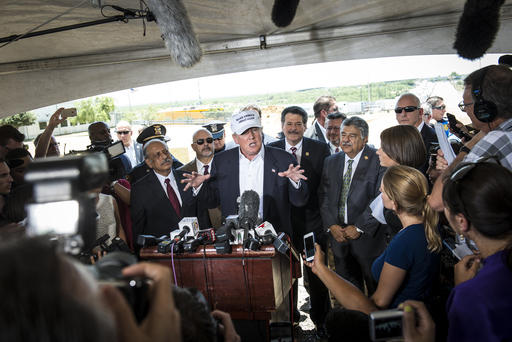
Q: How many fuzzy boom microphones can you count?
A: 3